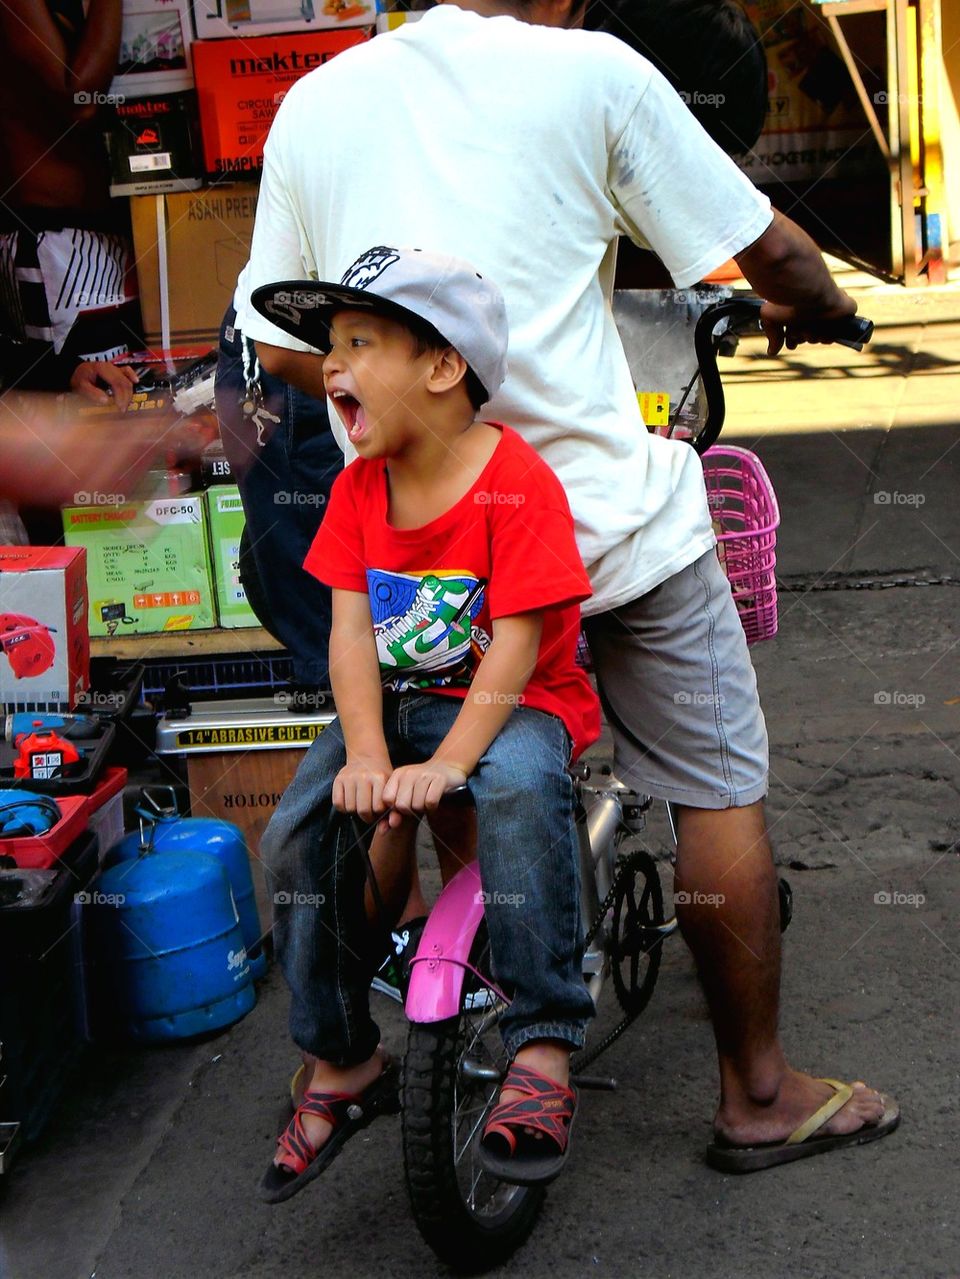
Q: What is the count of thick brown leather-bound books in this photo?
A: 0